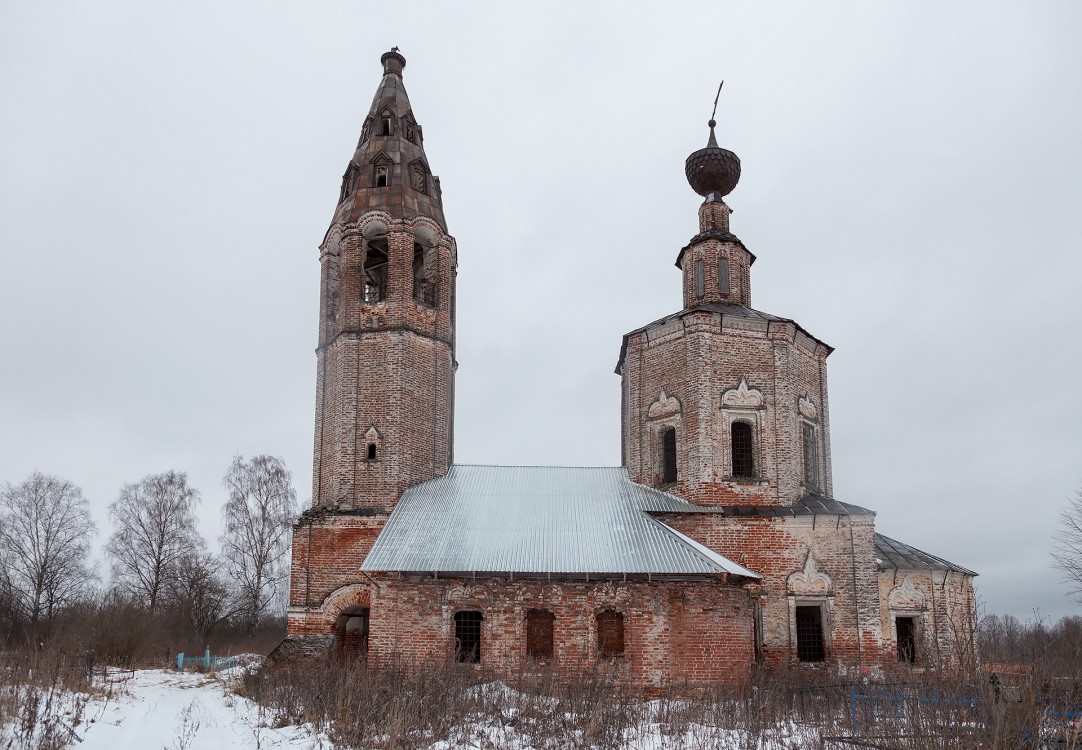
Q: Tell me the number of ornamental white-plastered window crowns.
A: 5